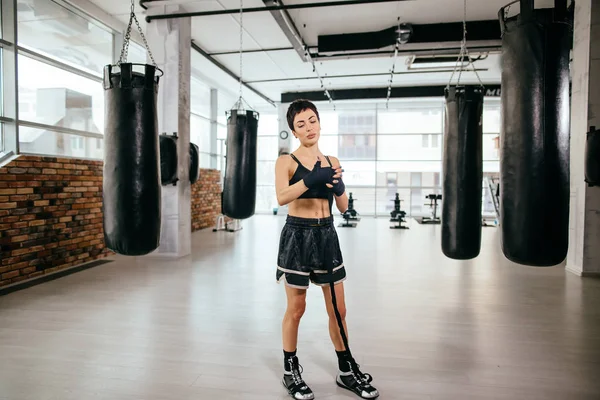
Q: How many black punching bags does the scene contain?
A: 4